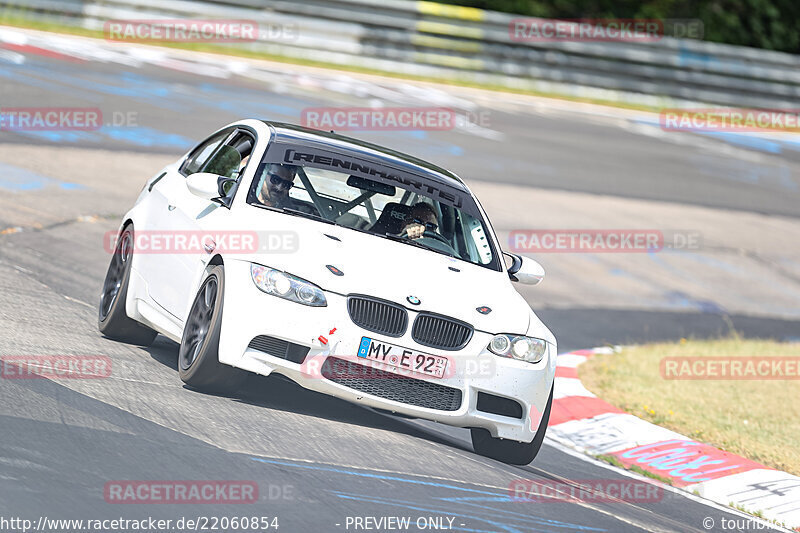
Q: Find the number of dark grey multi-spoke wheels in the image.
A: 2